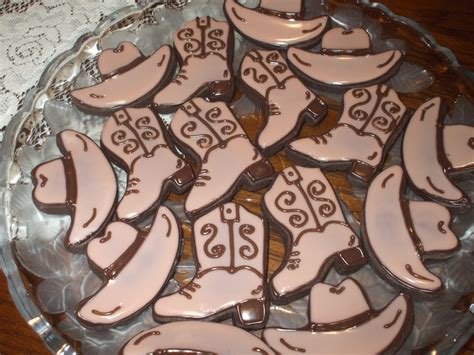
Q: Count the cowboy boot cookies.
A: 7